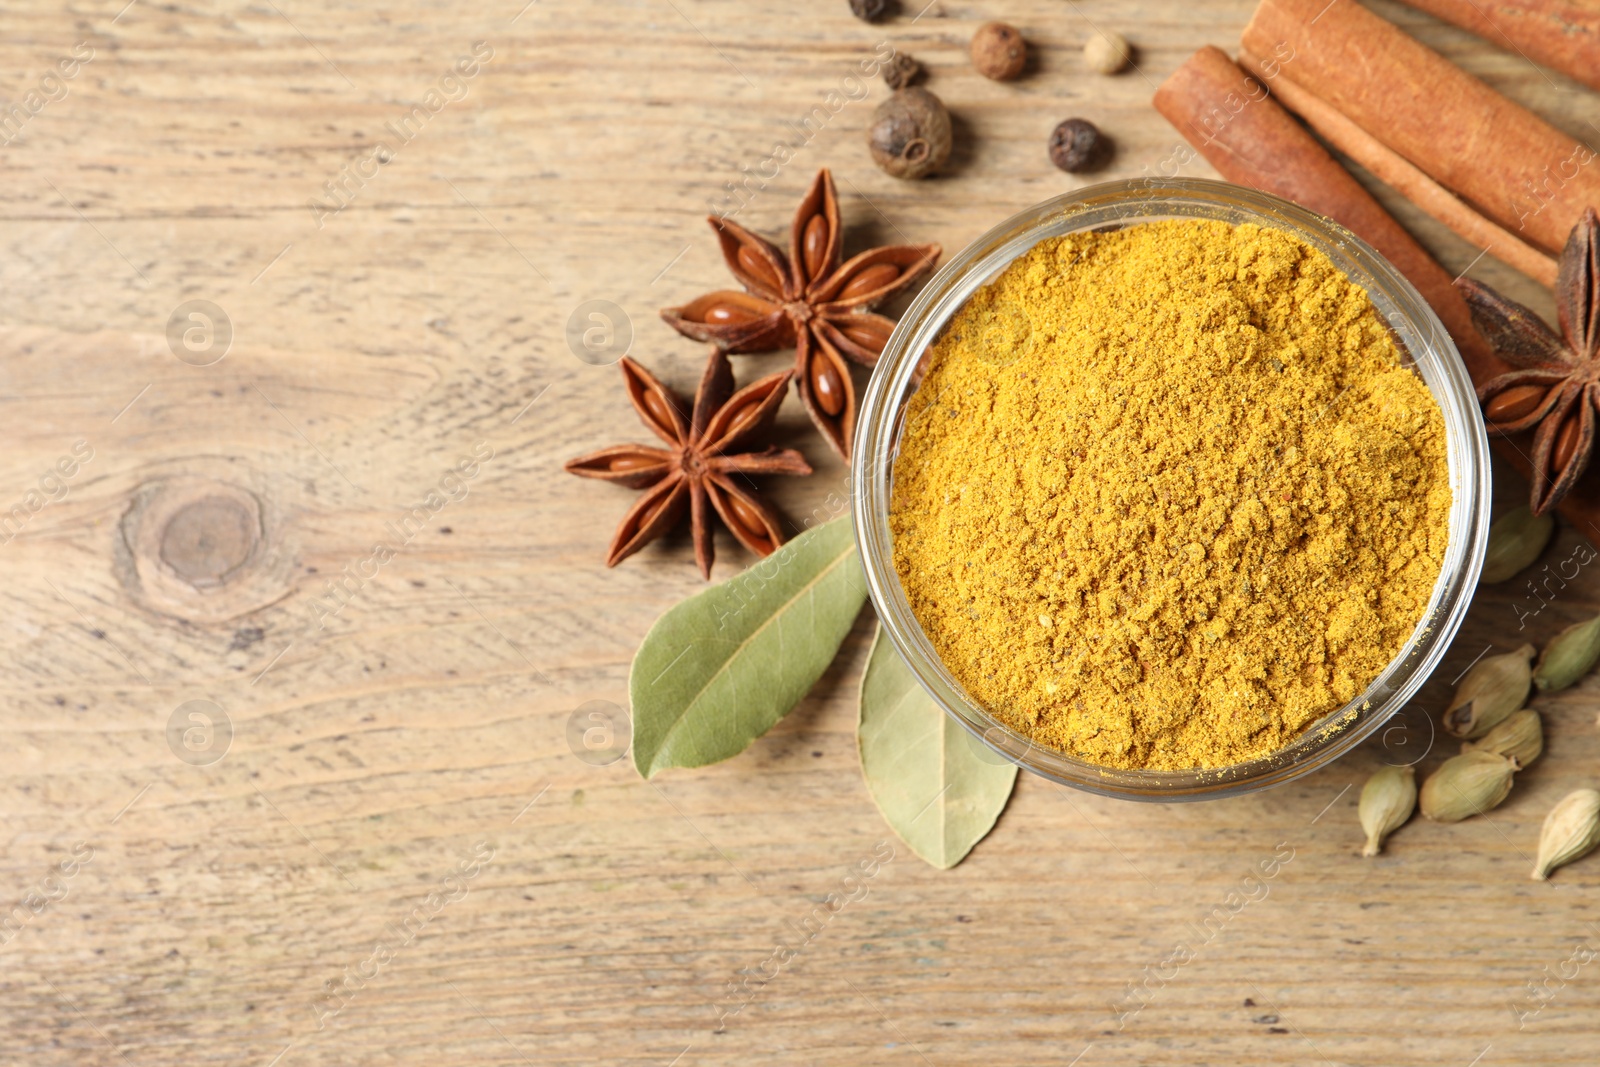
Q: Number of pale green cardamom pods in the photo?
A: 7